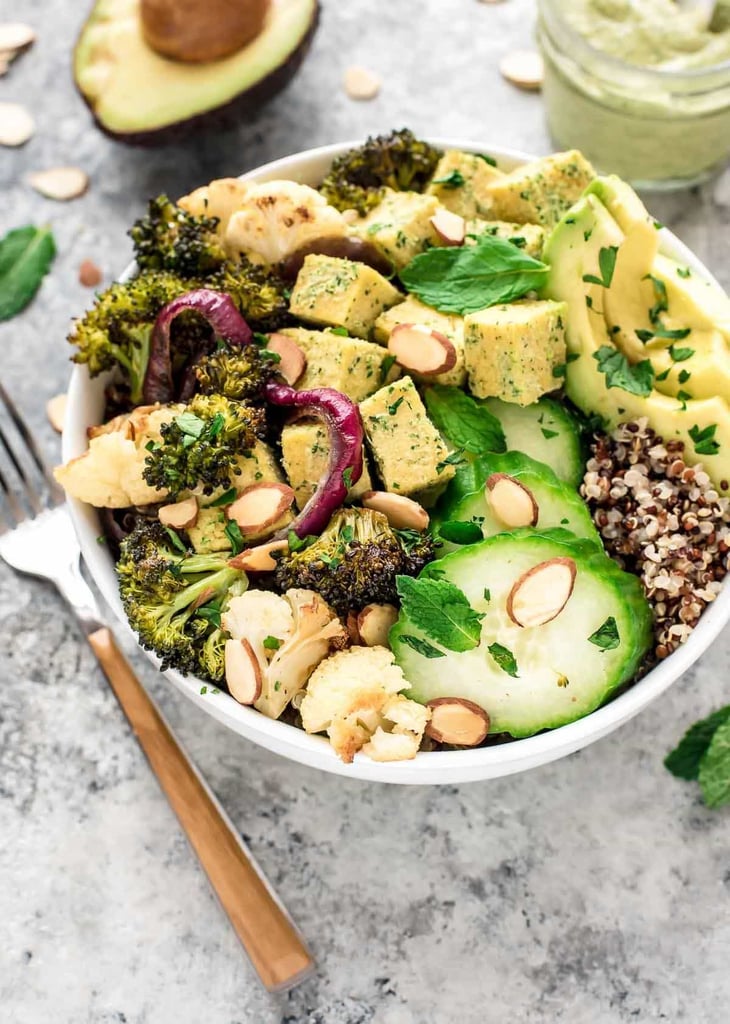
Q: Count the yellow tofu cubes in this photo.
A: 11